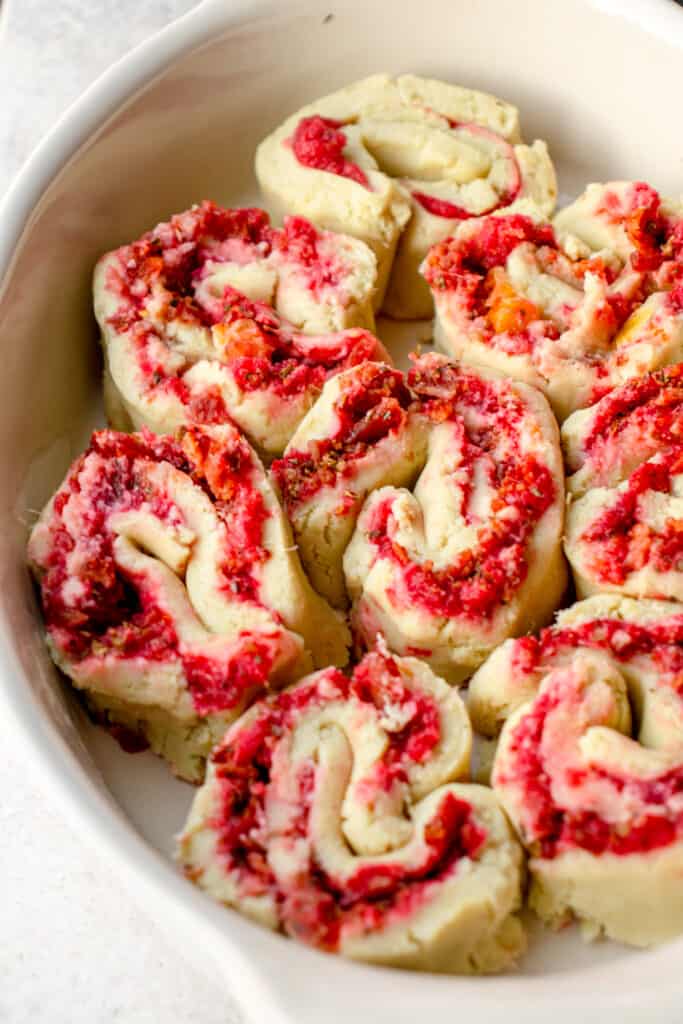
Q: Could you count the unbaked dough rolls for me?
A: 8